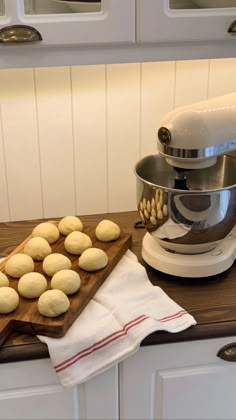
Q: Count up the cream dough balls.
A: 13